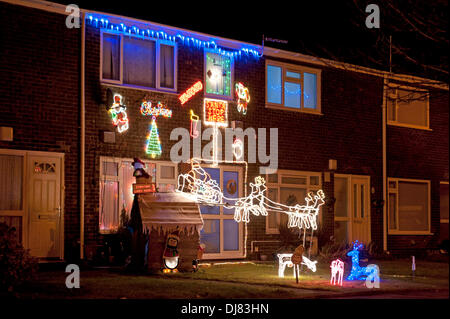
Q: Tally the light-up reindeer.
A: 7